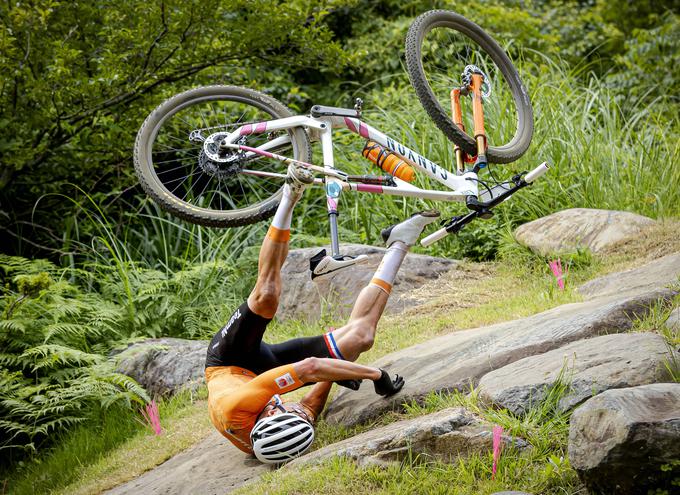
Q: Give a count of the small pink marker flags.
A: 3